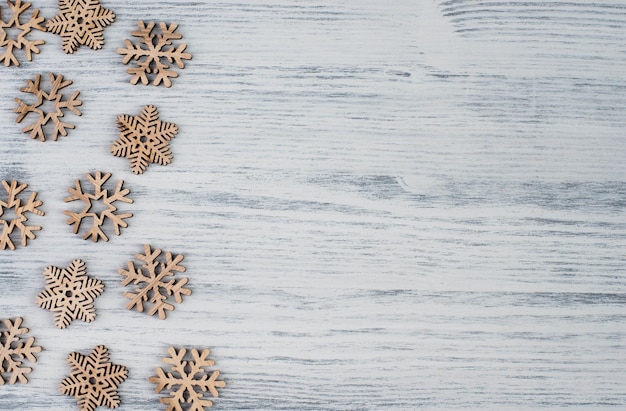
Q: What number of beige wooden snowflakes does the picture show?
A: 12